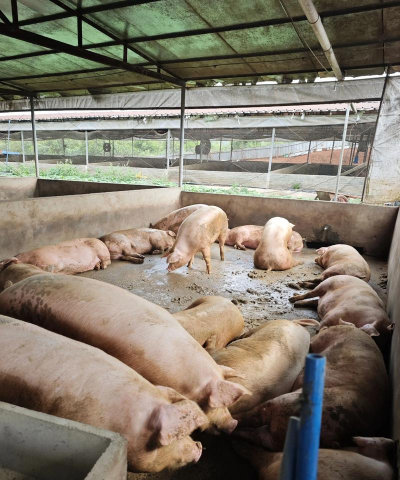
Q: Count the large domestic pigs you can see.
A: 15